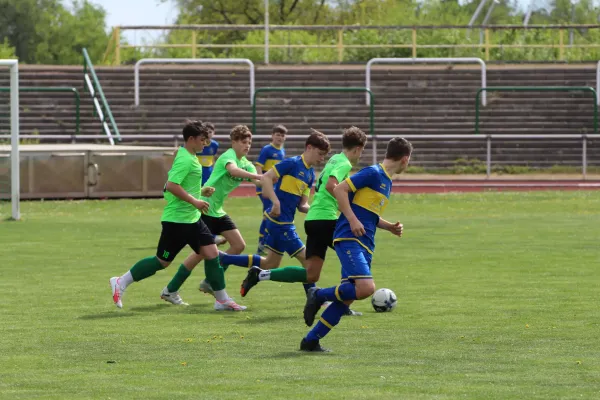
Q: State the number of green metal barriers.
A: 3